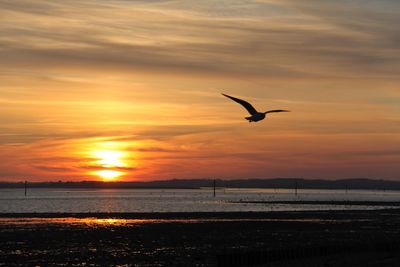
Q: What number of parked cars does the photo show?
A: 0